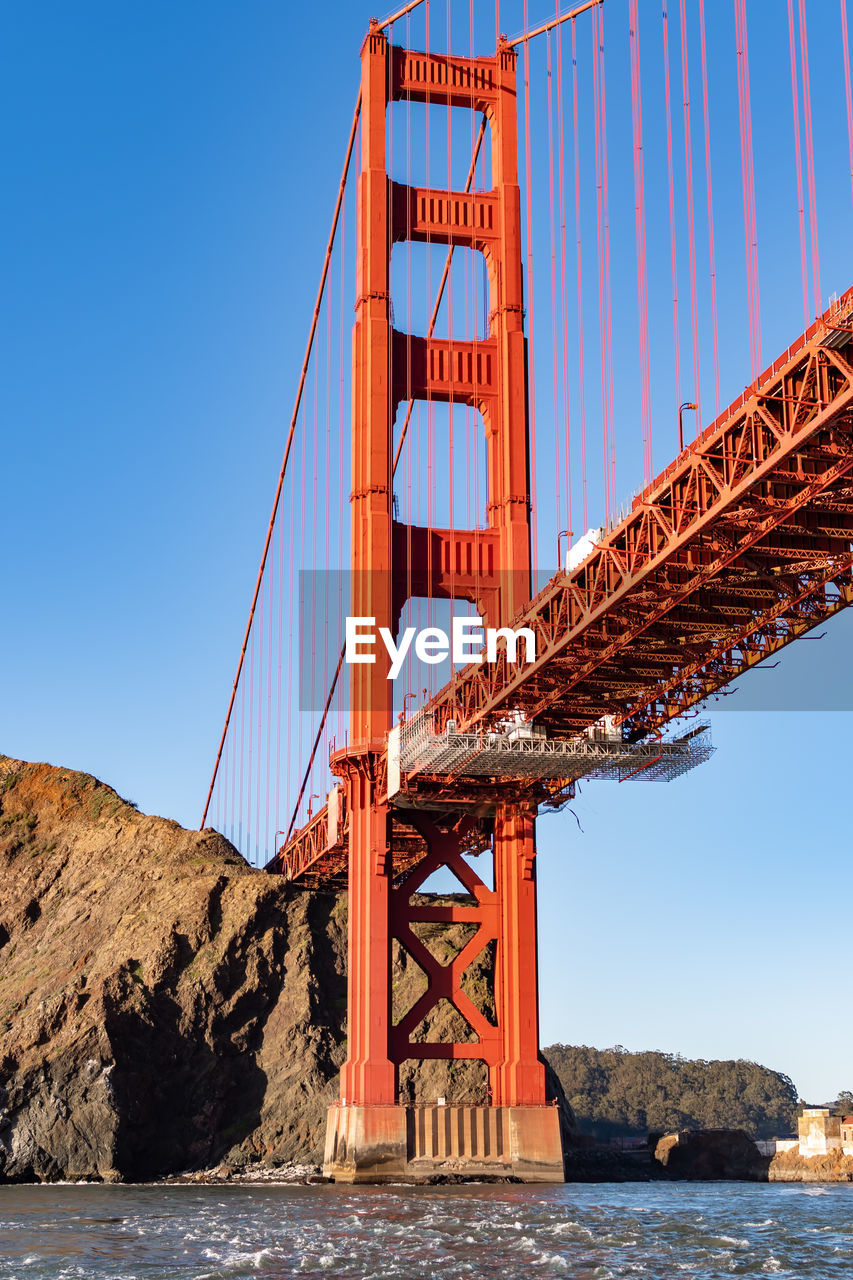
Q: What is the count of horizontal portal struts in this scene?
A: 4